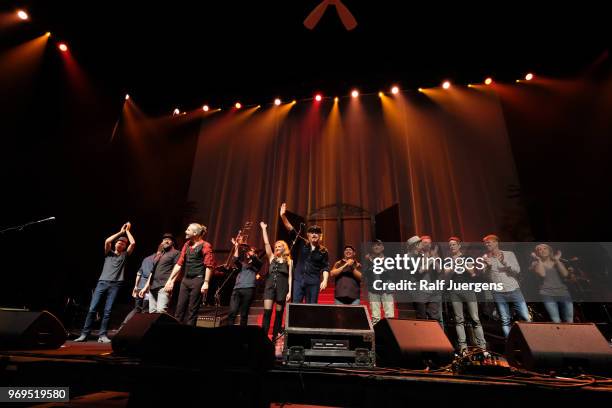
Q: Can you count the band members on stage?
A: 14